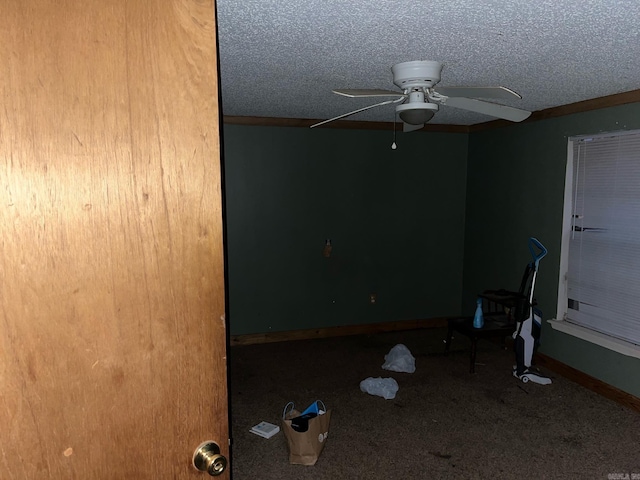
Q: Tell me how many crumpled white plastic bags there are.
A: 2